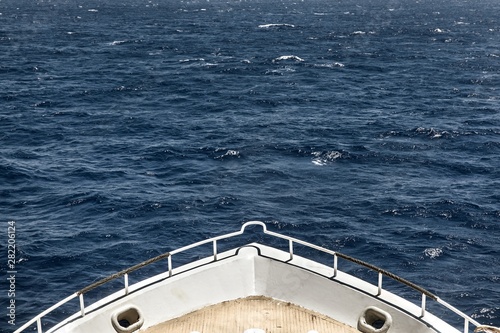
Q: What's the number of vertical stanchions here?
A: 10